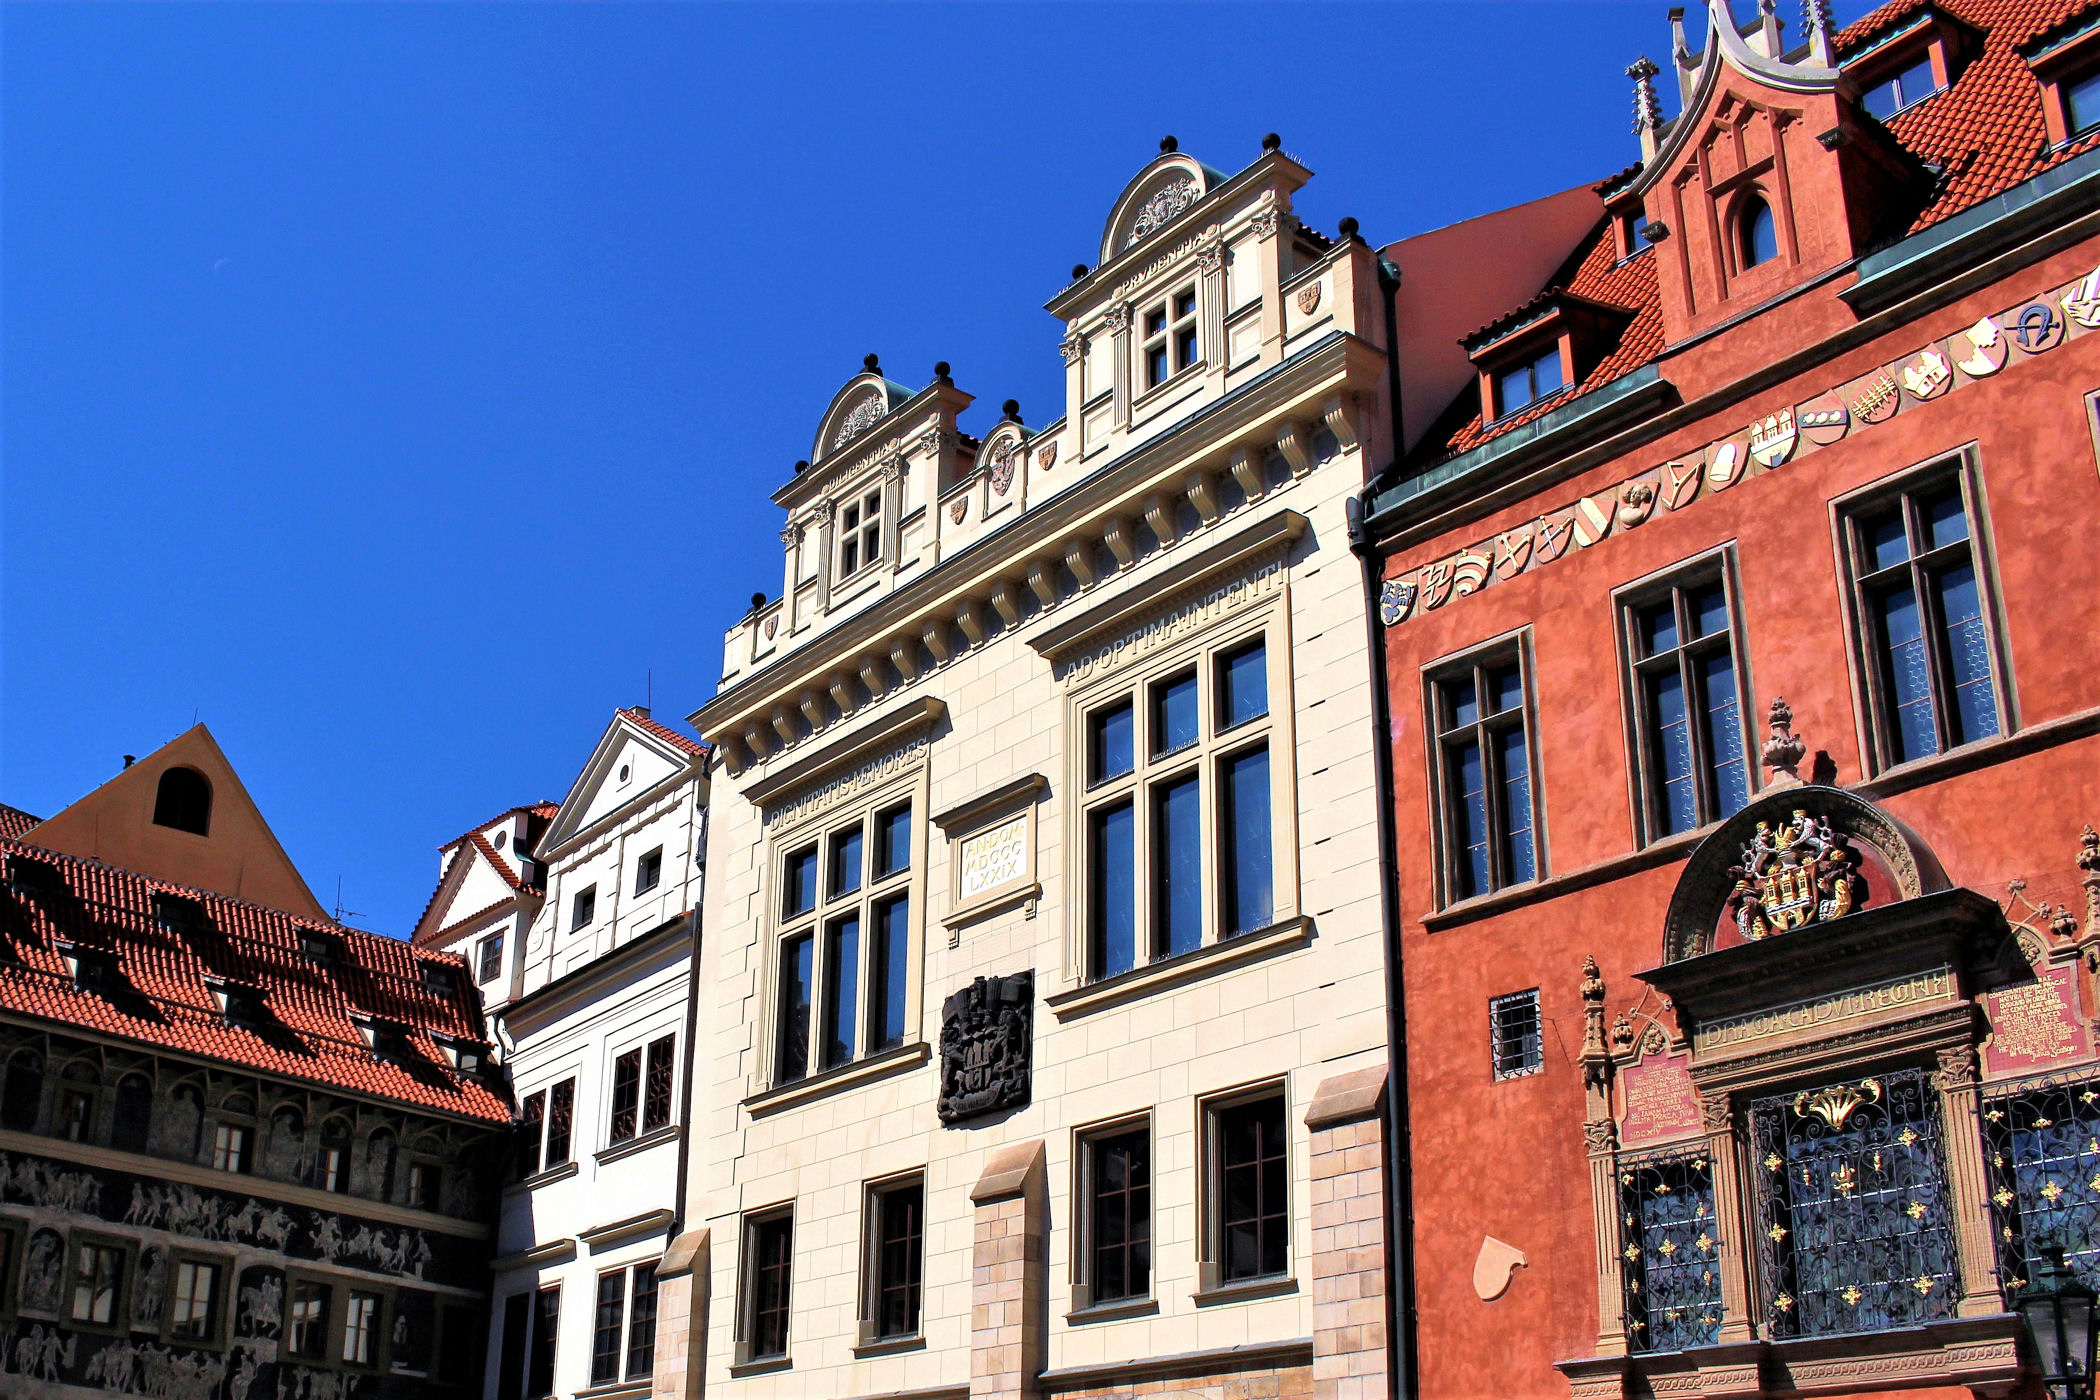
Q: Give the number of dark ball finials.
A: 9